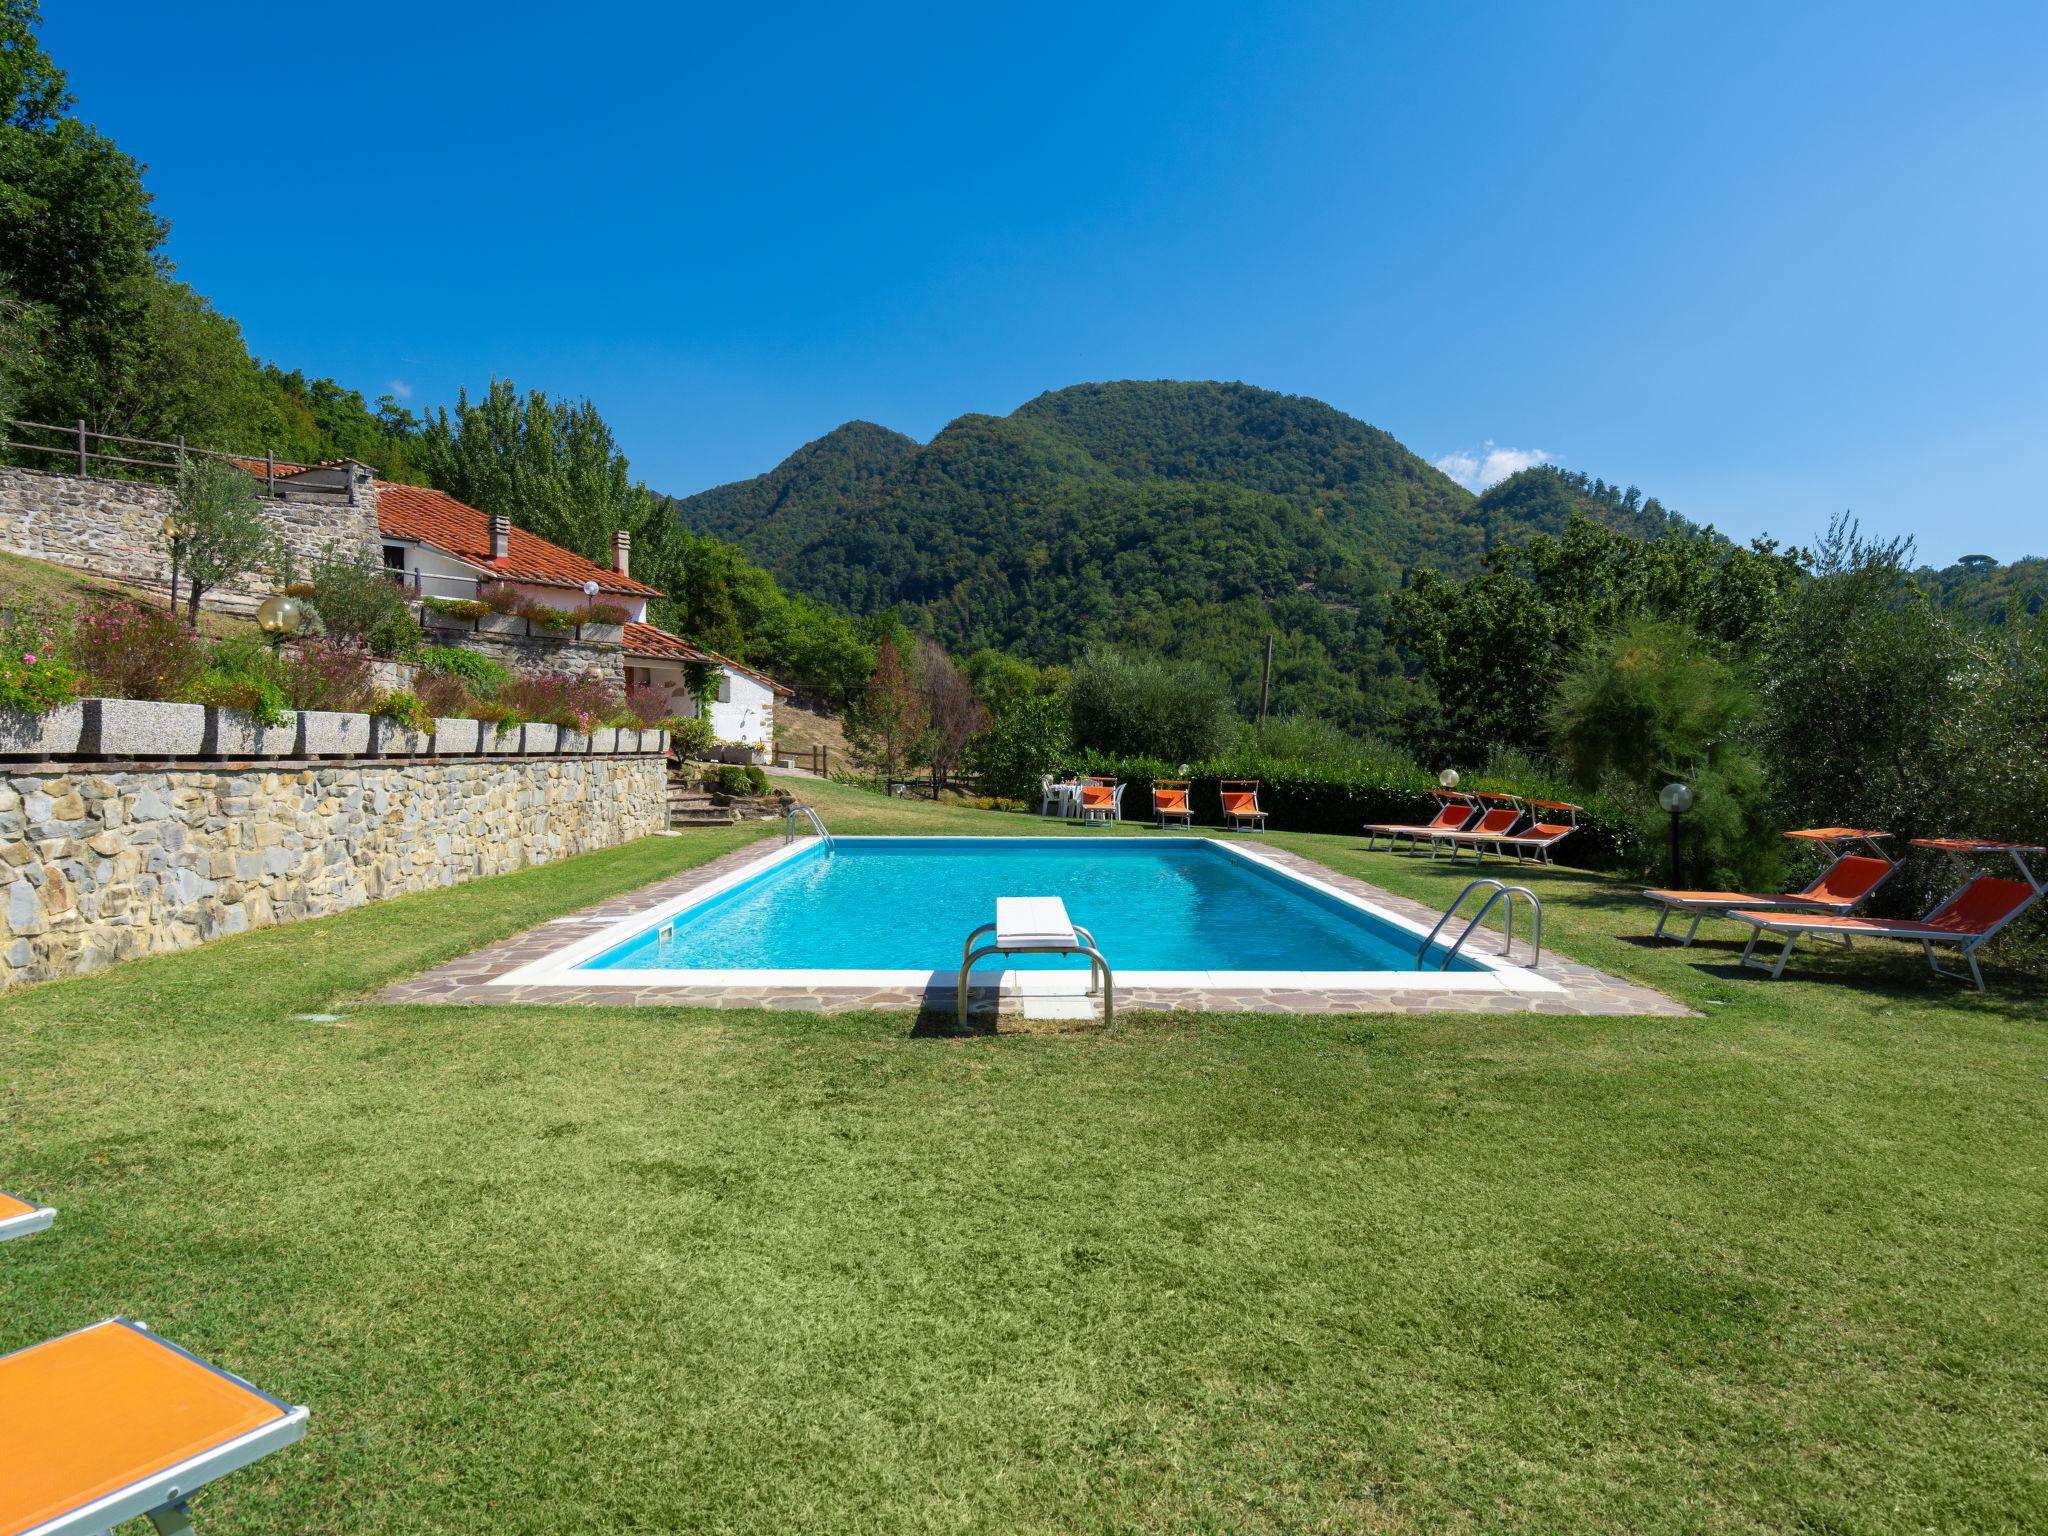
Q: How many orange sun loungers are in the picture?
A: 10